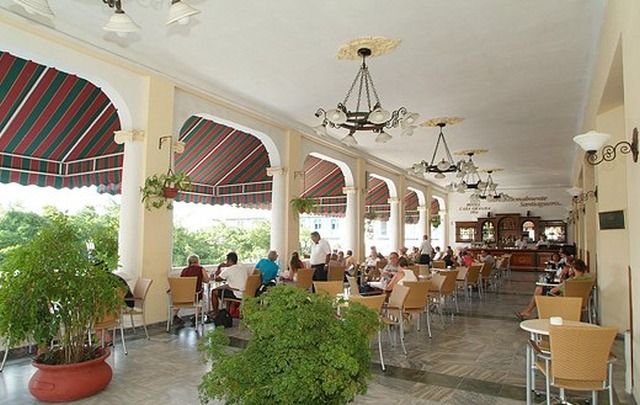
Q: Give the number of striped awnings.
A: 6